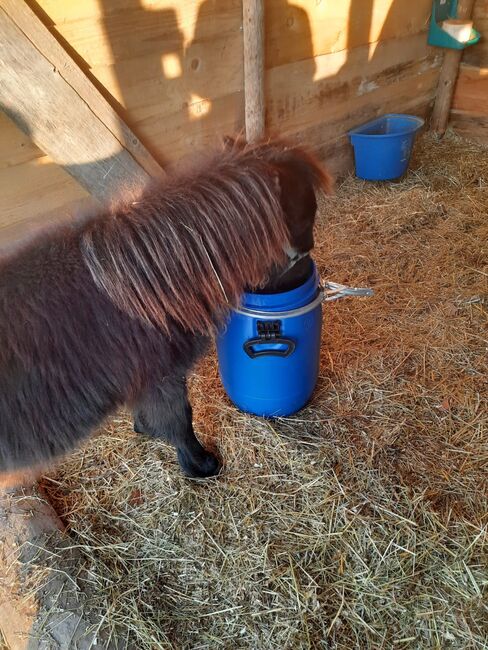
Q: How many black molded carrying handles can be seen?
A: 1